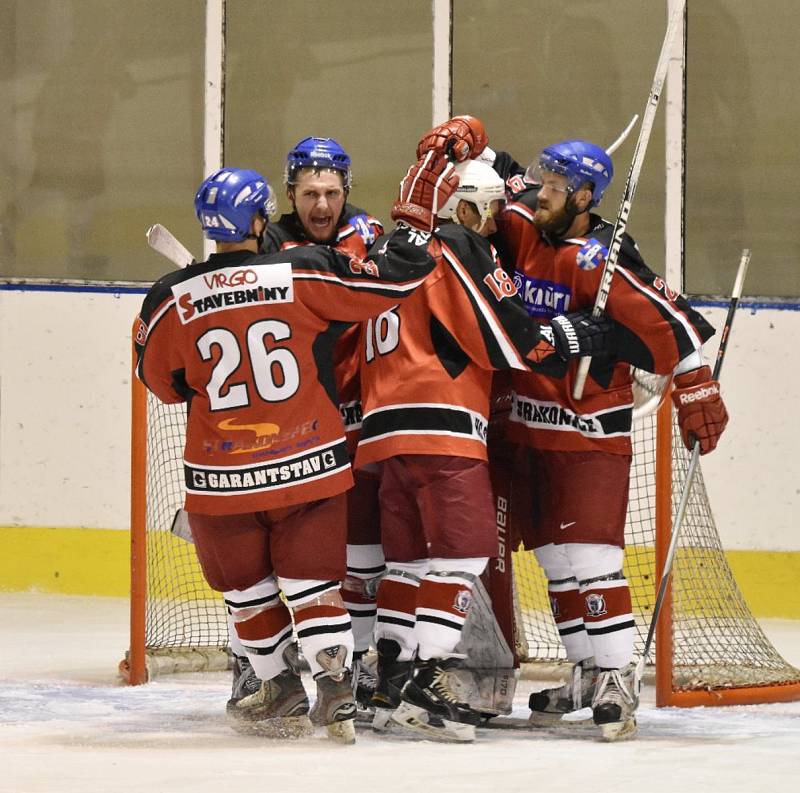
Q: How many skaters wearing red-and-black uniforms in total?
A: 4